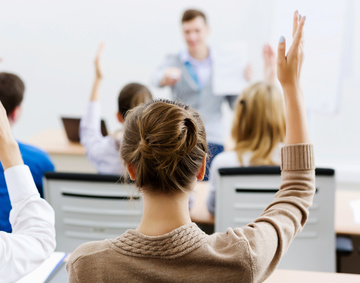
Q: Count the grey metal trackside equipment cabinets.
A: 0